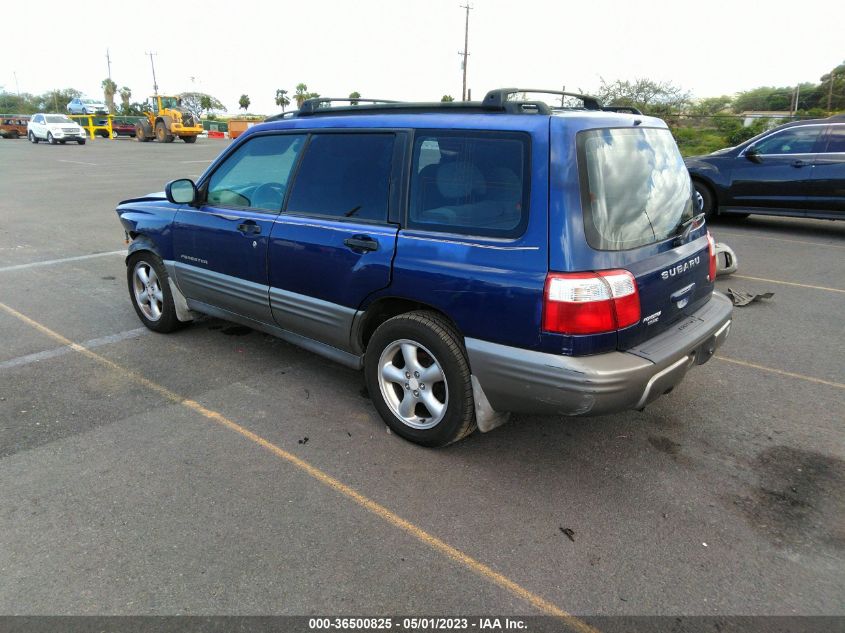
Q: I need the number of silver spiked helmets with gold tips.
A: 0